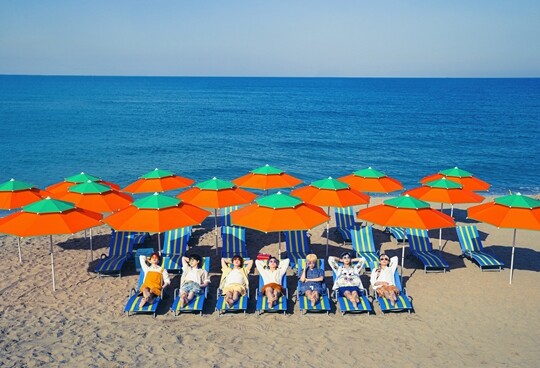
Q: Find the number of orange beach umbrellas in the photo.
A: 15